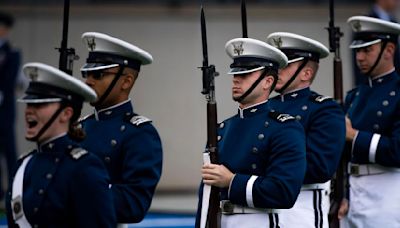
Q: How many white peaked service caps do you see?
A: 5